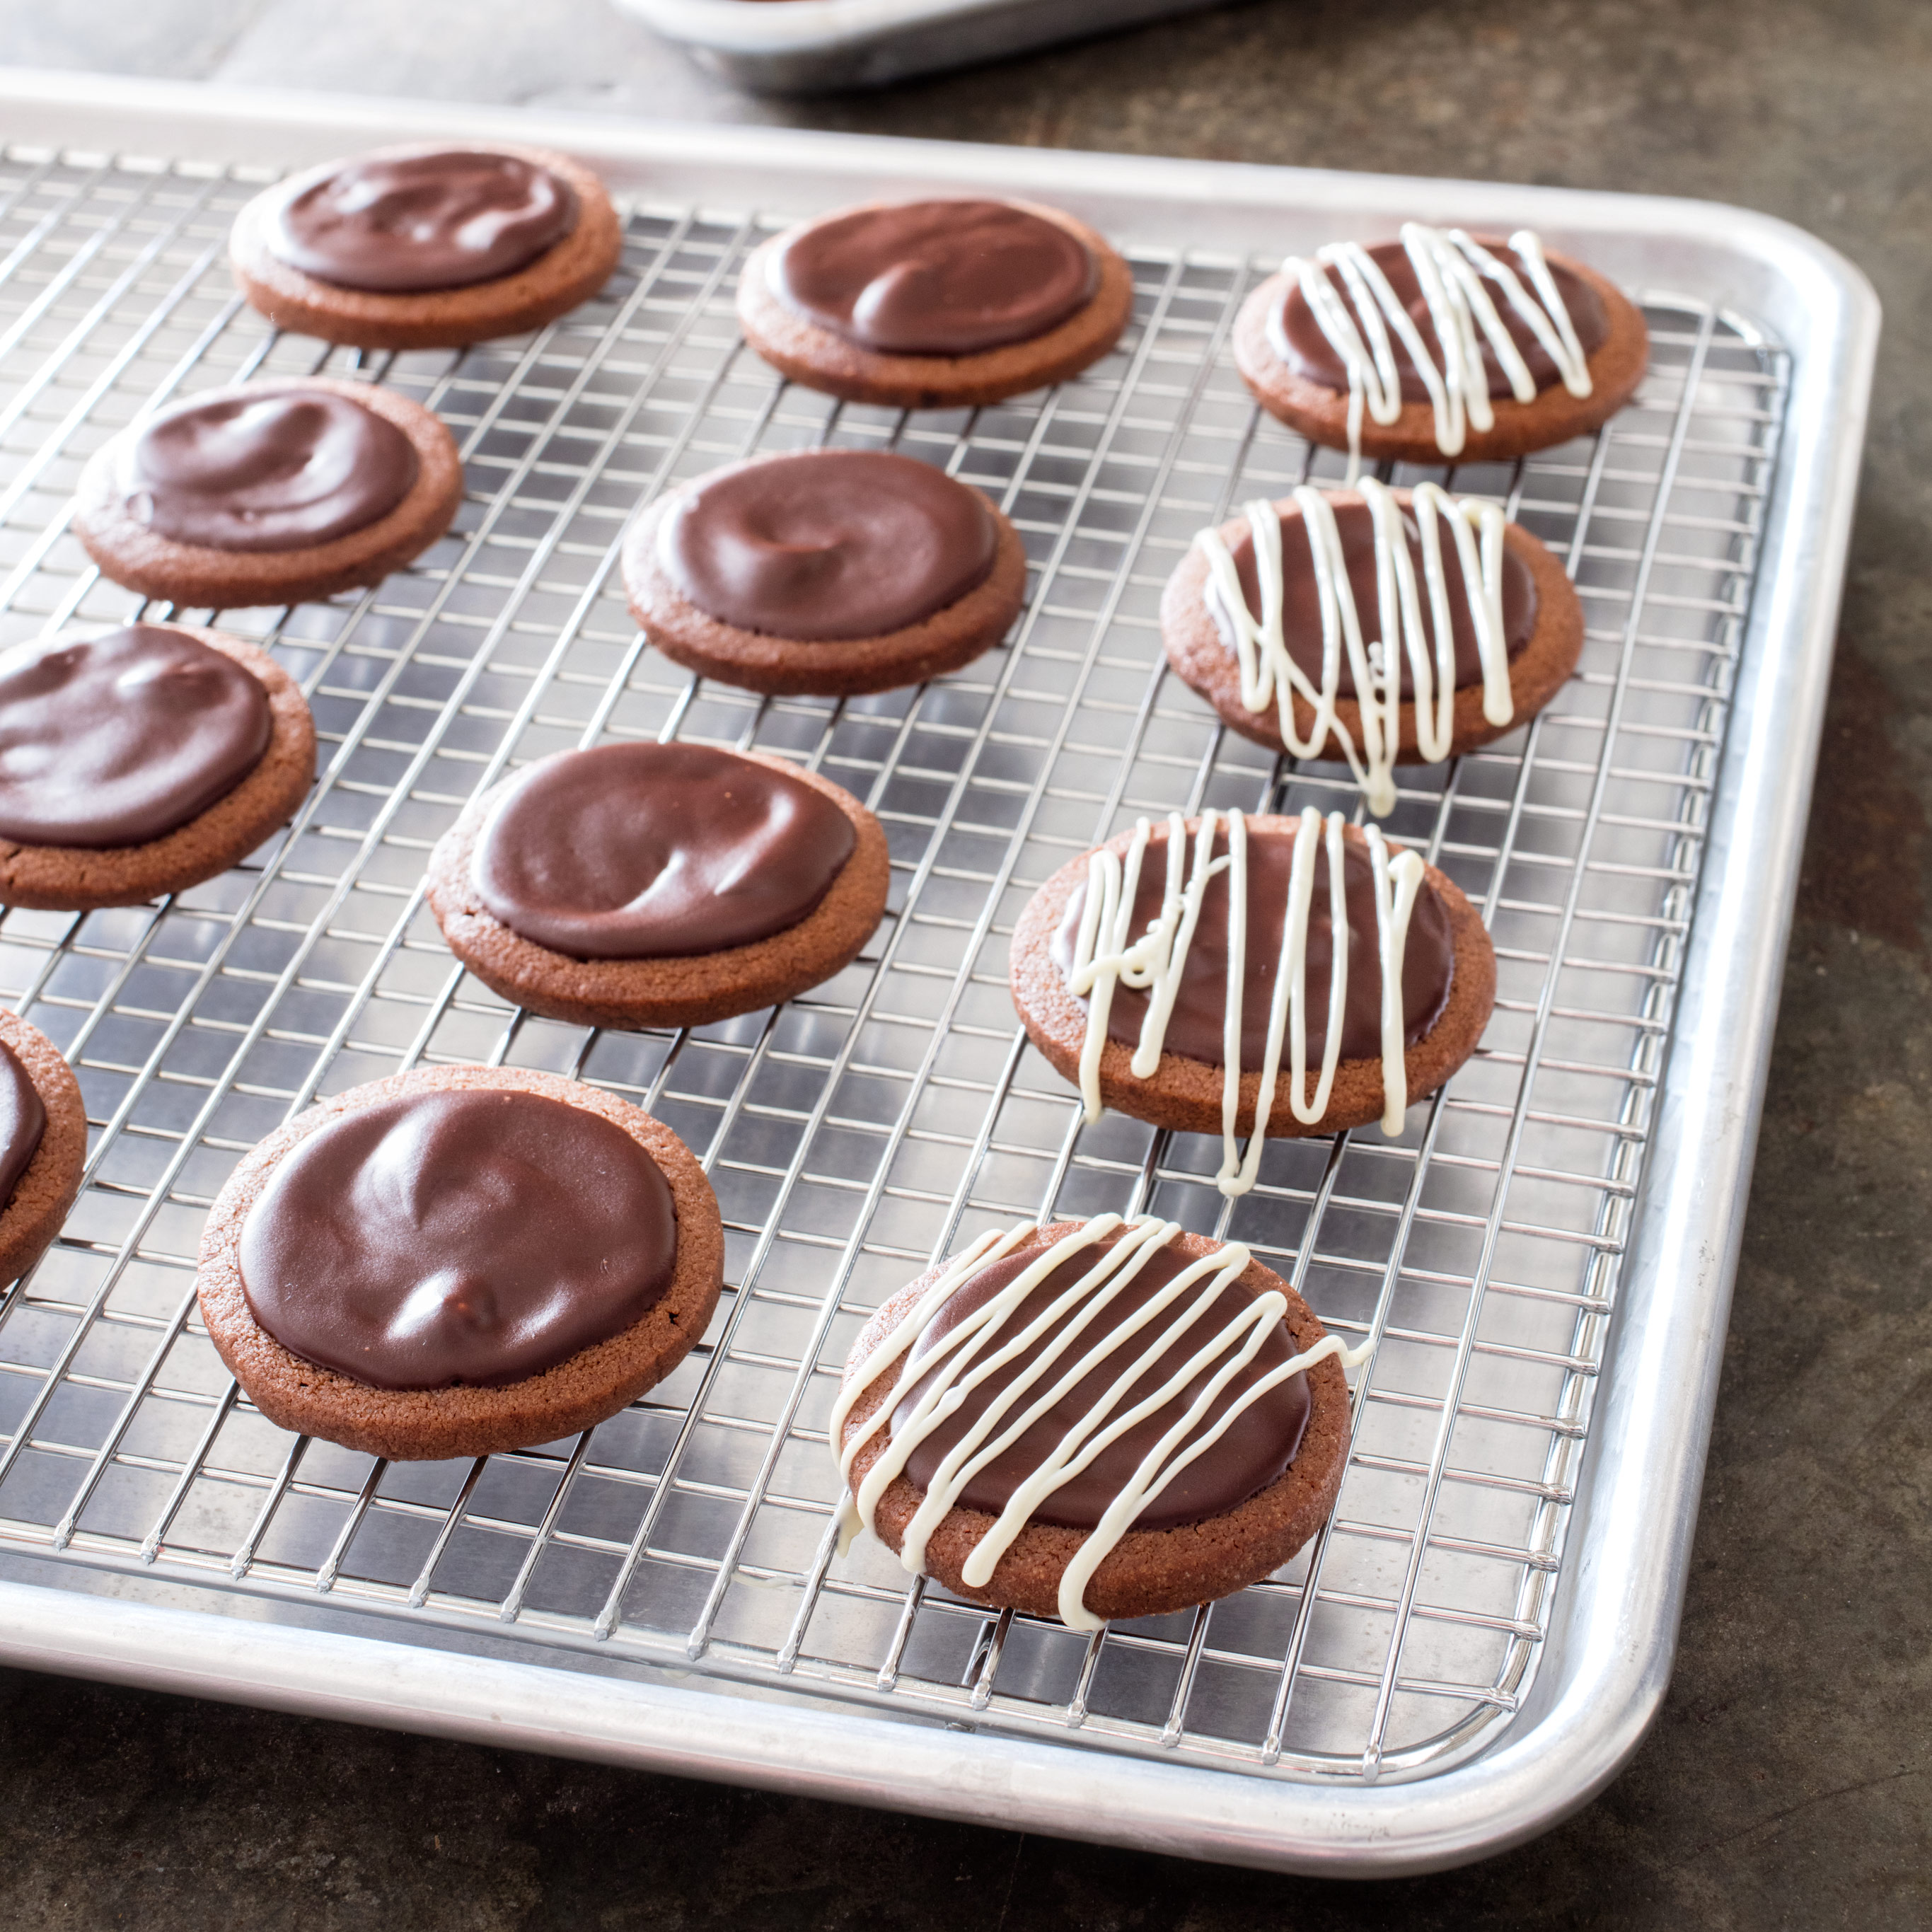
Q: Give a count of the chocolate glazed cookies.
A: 12